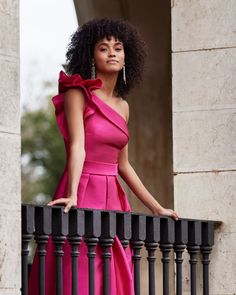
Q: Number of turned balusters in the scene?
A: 13